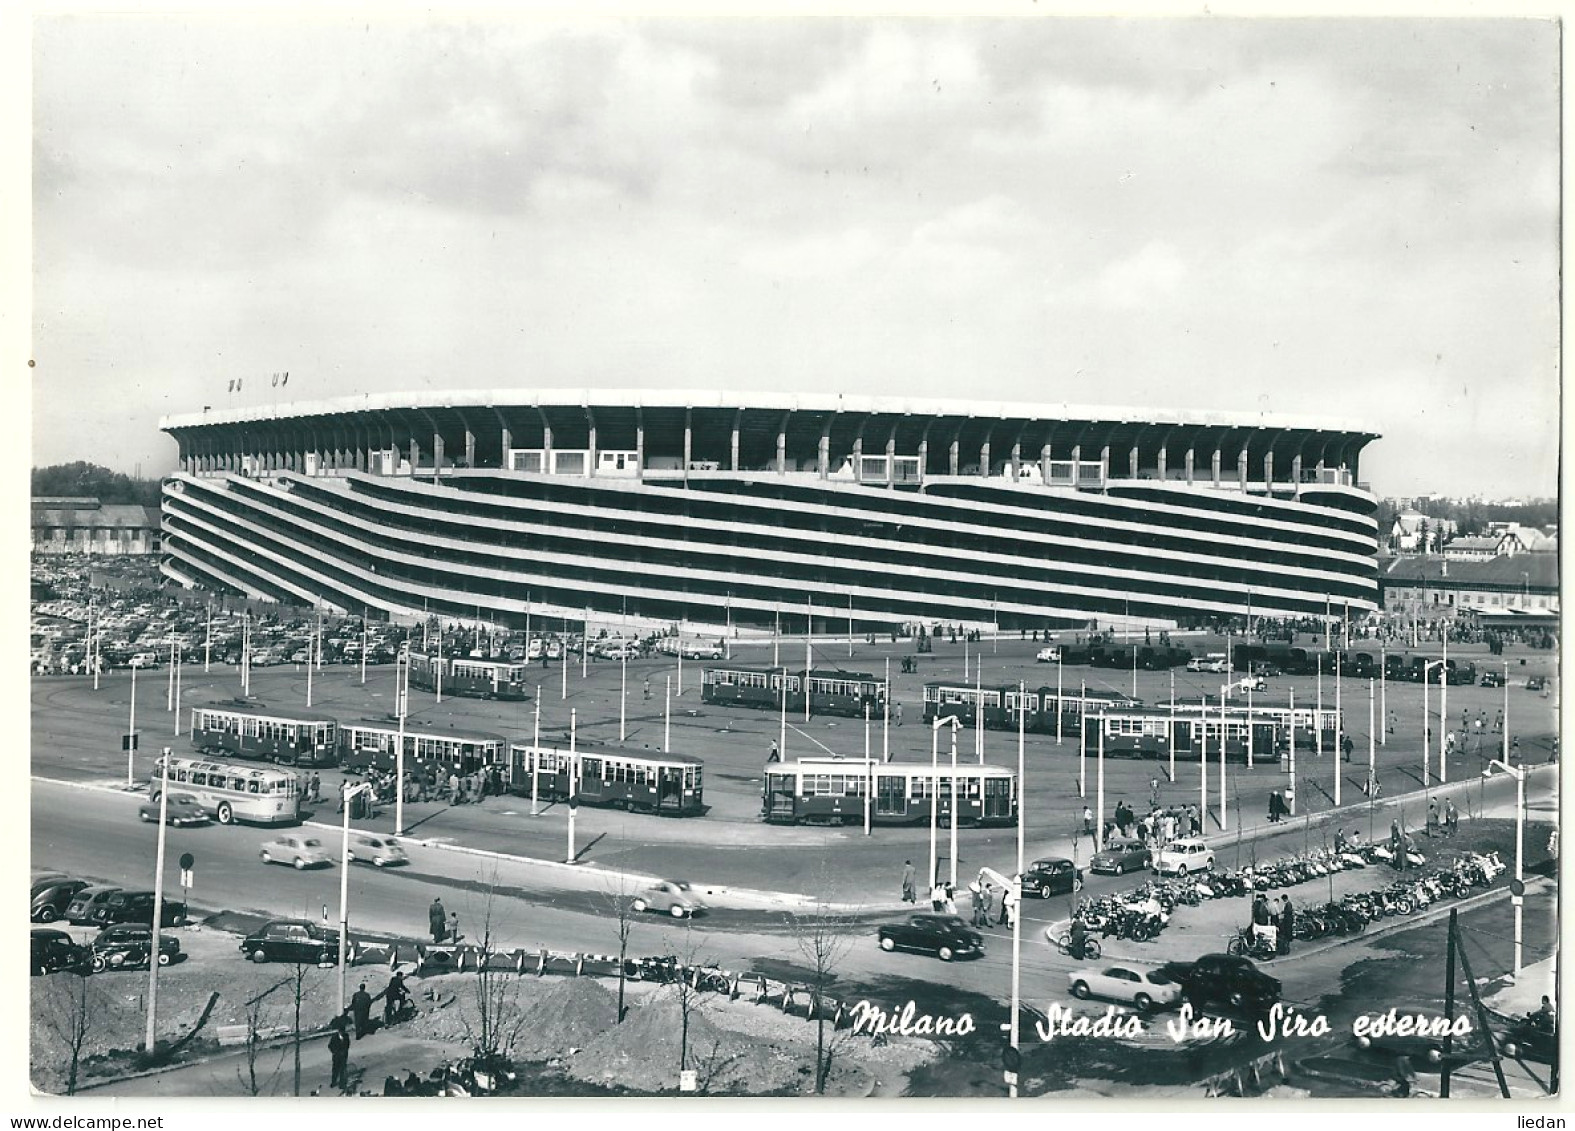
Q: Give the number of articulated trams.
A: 3